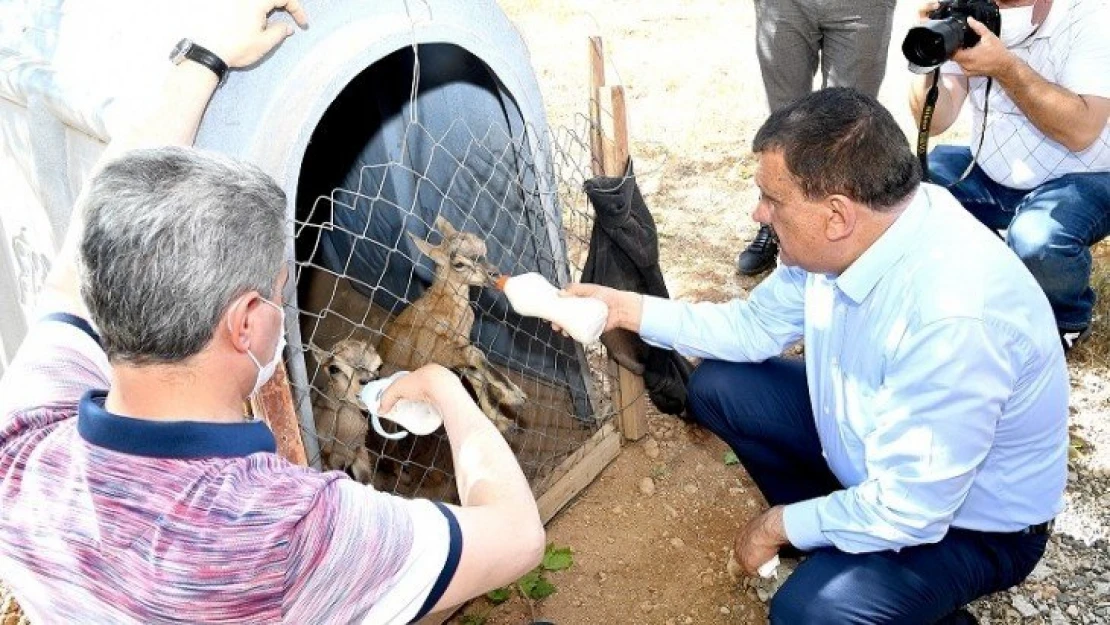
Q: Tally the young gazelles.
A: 2